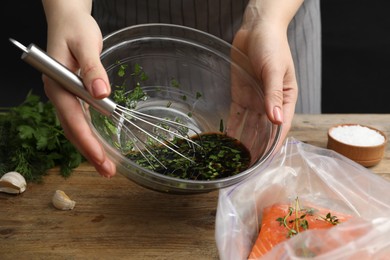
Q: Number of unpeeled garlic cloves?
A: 2